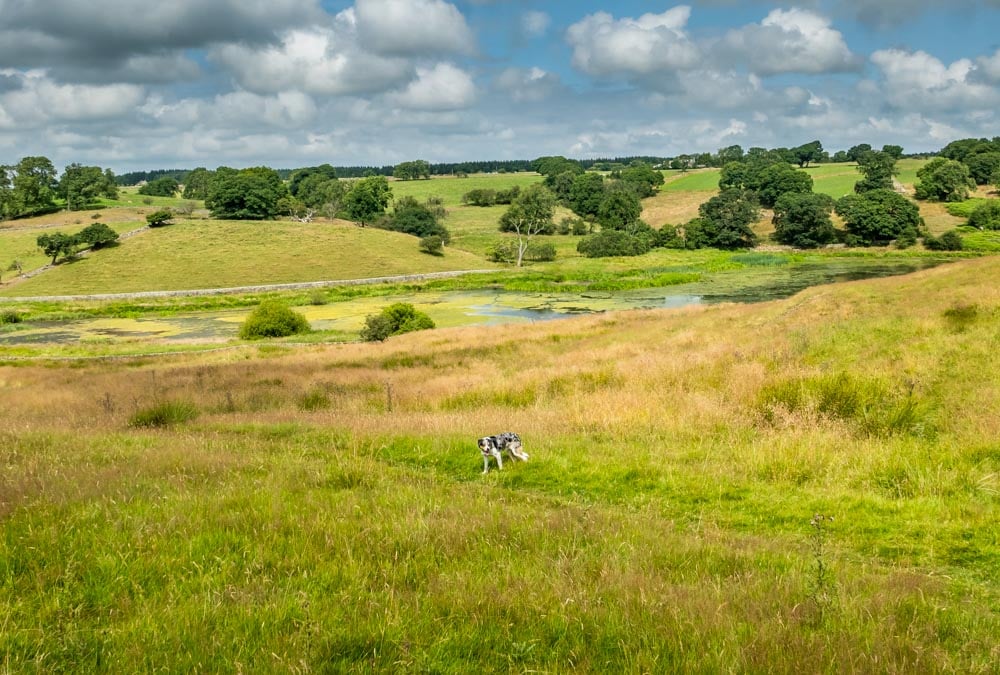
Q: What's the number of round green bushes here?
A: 2